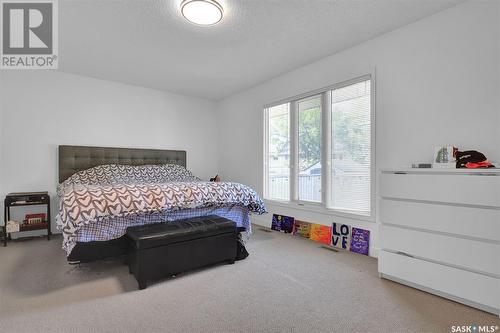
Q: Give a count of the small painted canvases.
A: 5